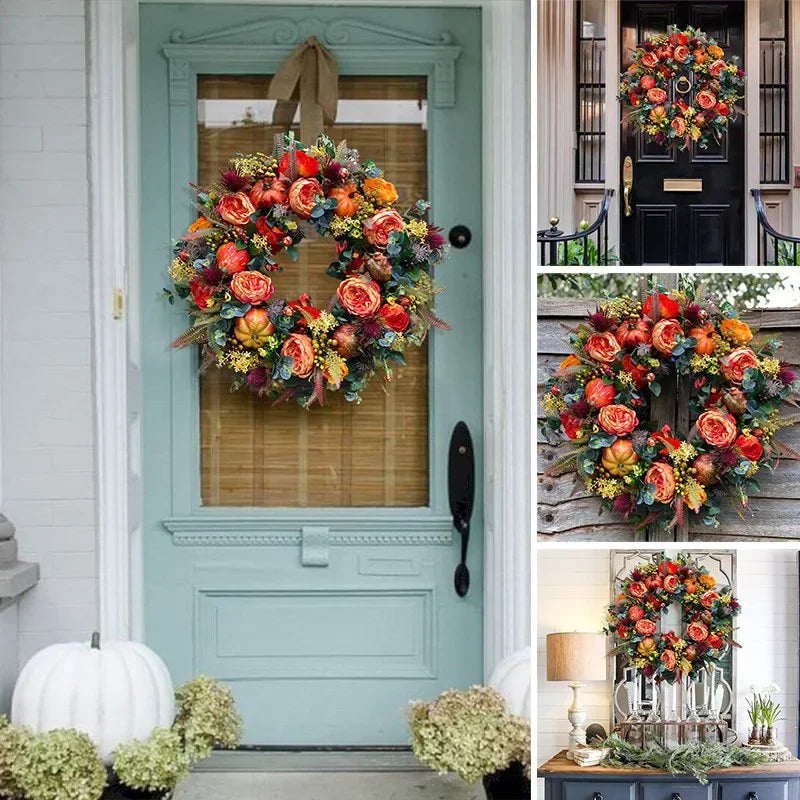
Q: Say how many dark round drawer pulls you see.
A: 3